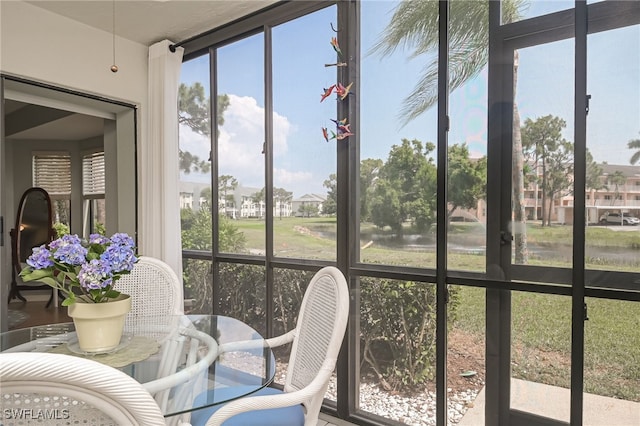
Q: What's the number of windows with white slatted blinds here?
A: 2